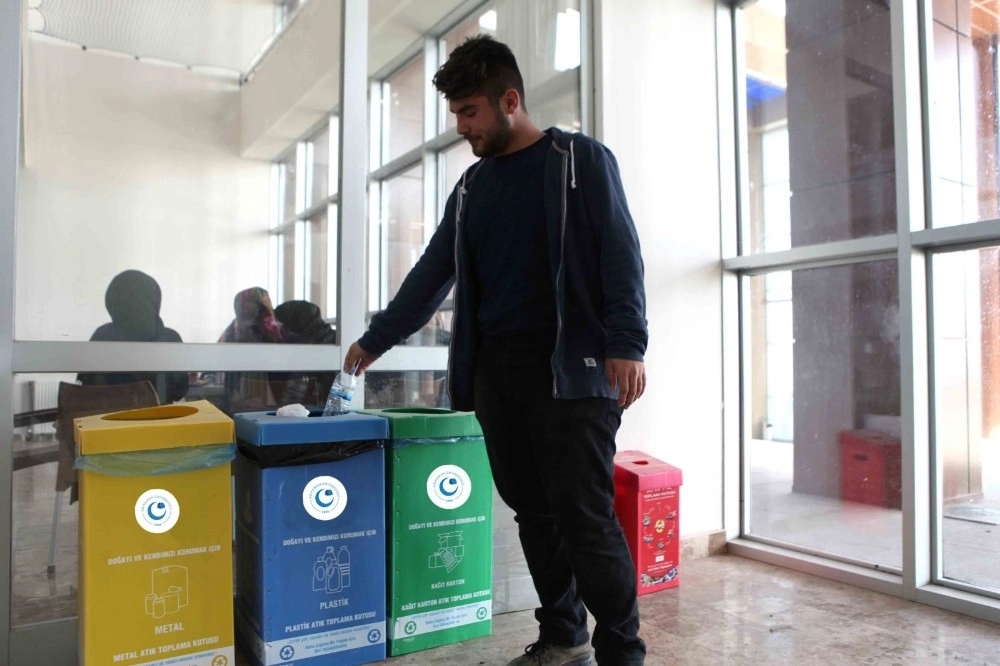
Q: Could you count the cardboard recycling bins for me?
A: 1